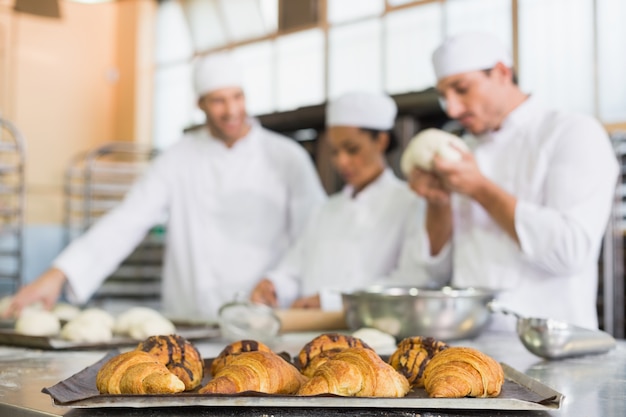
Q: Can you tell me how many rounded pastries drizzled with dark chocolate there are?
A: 4